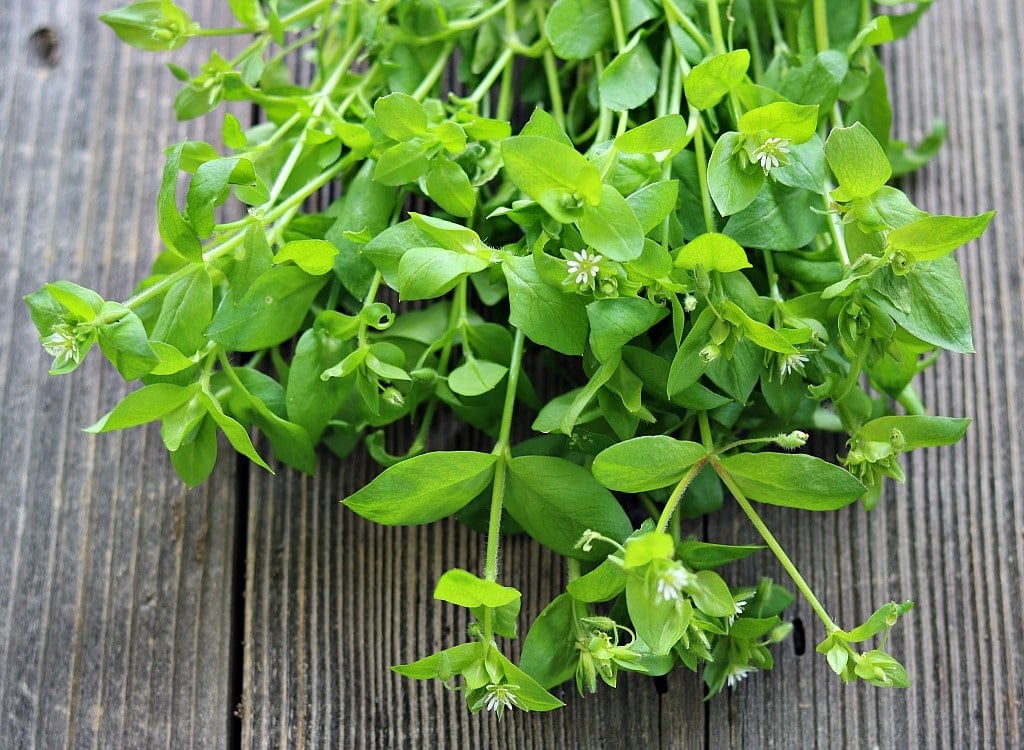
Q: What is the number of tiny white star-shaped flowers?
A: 8